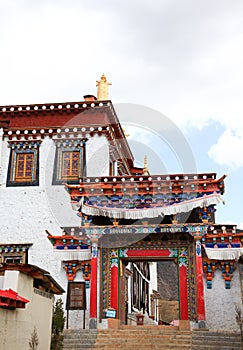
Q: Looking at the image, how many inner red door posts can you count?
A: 2